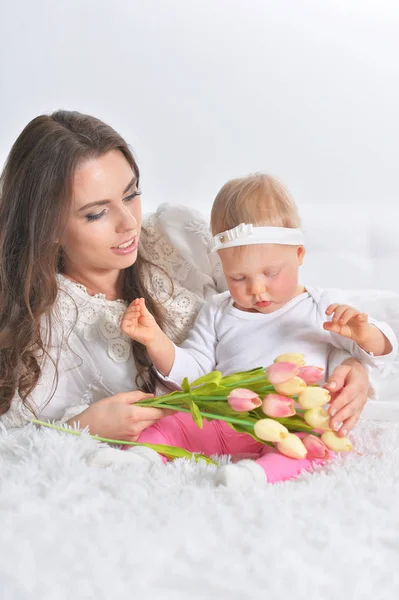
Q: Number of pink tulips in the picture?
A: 5